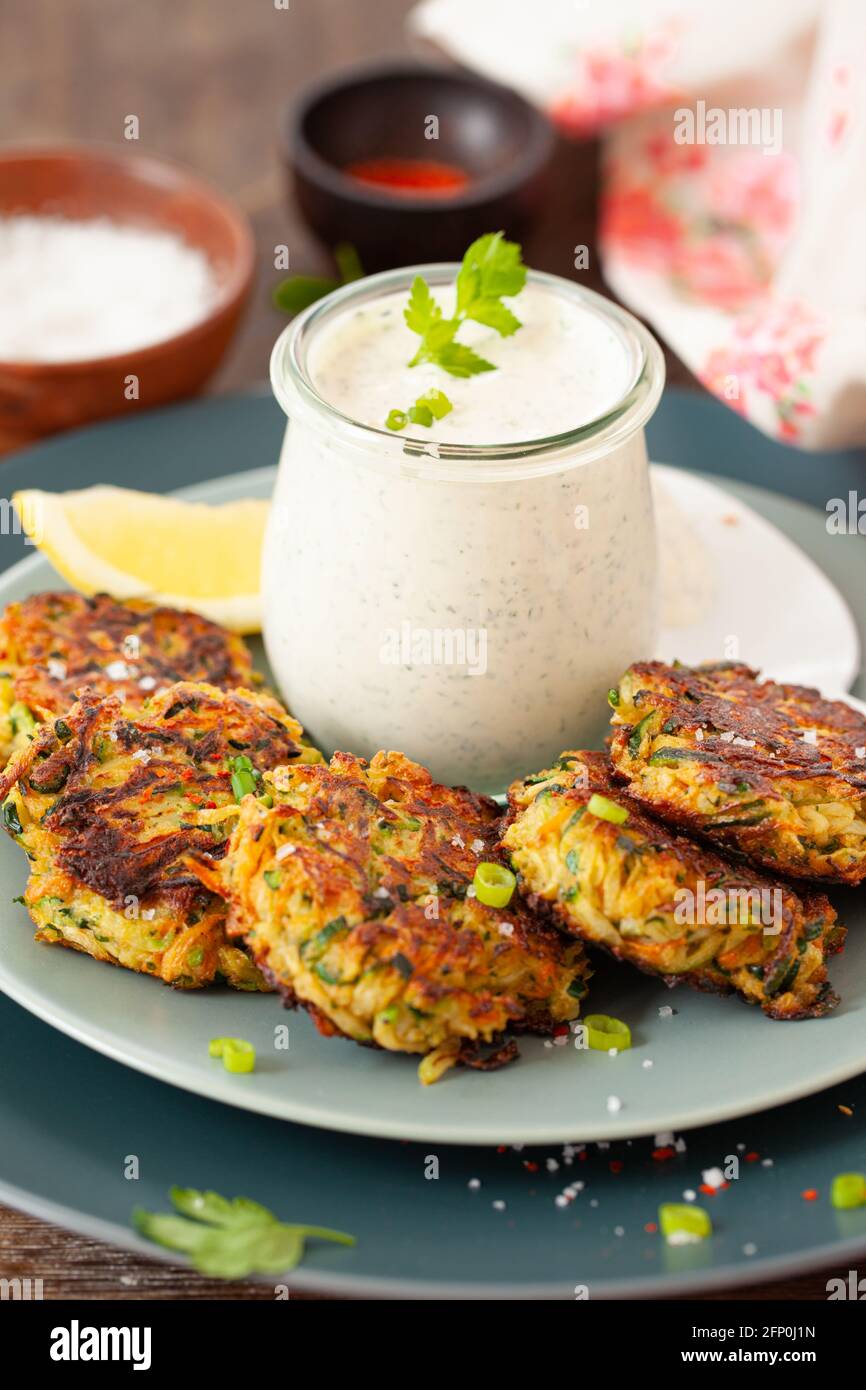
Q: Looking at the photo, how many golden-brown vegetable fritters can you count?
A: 5